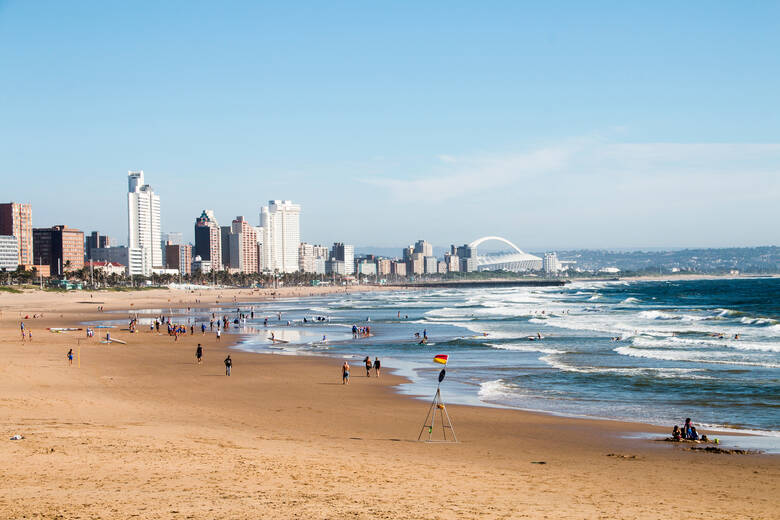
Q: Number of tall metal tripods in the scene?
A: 1